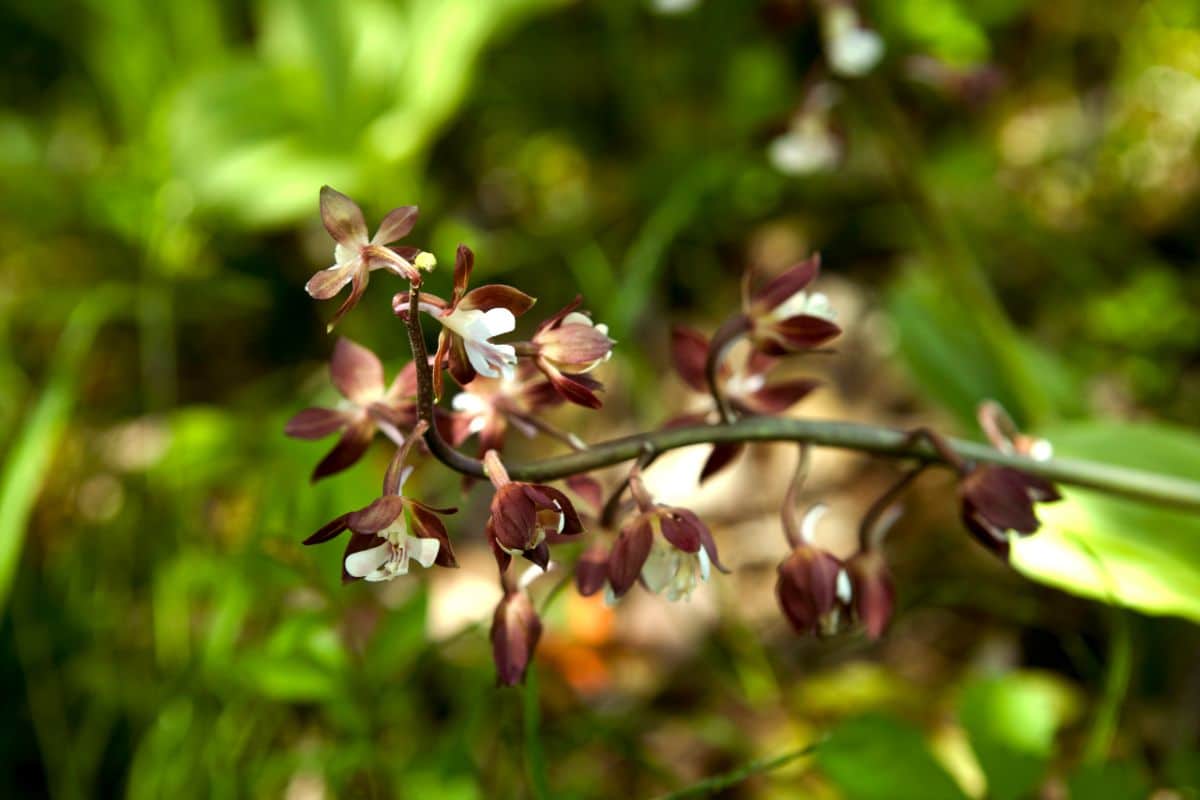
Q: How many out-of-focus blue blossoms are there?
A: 0